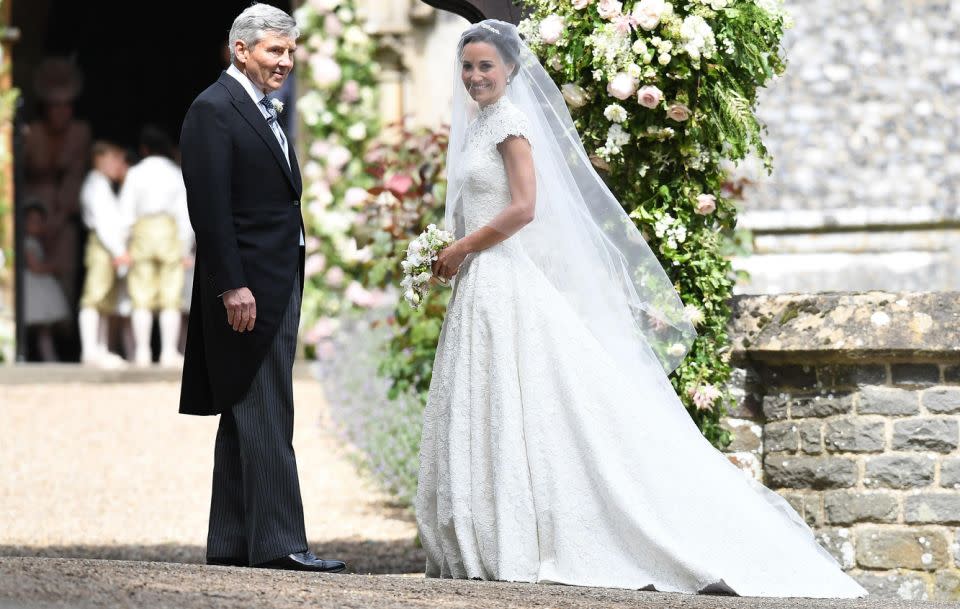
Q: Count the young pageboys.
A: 2